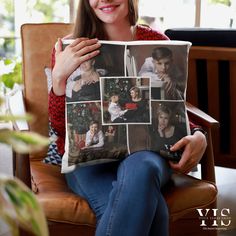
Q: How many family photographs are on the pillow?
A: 5